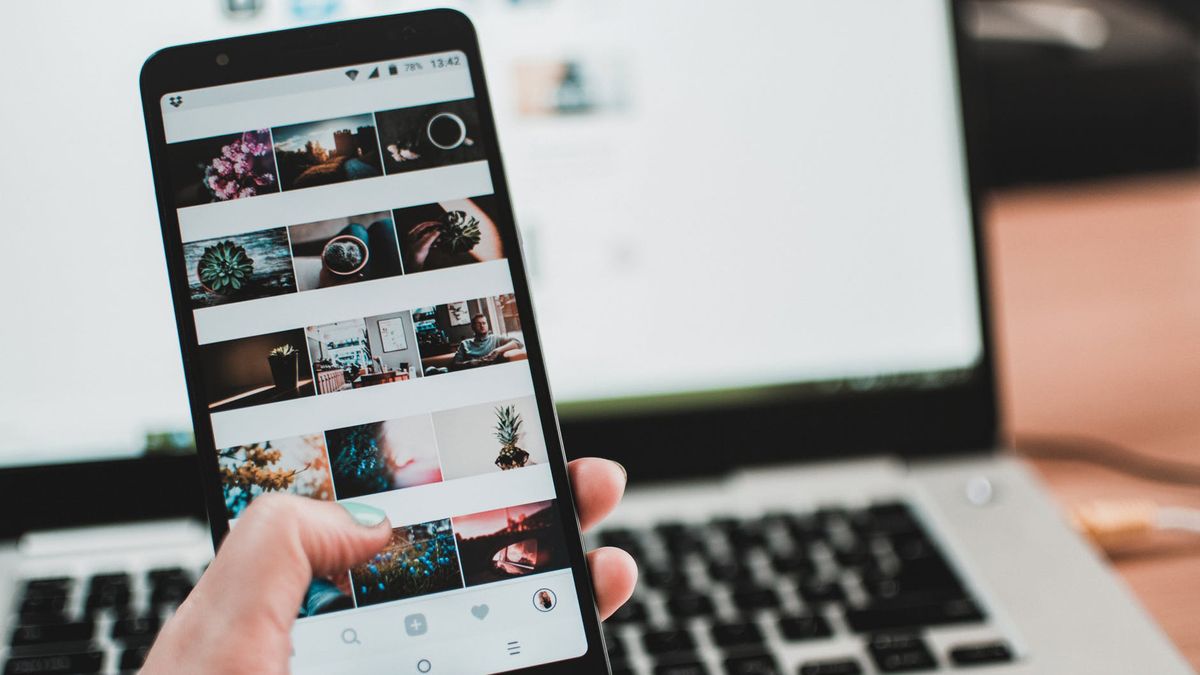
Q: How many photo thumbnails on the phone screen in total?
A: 15